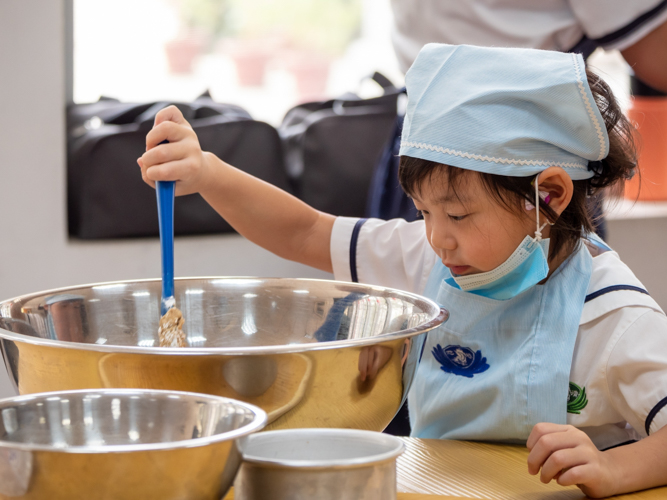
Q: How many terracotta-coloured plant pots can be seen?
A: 3